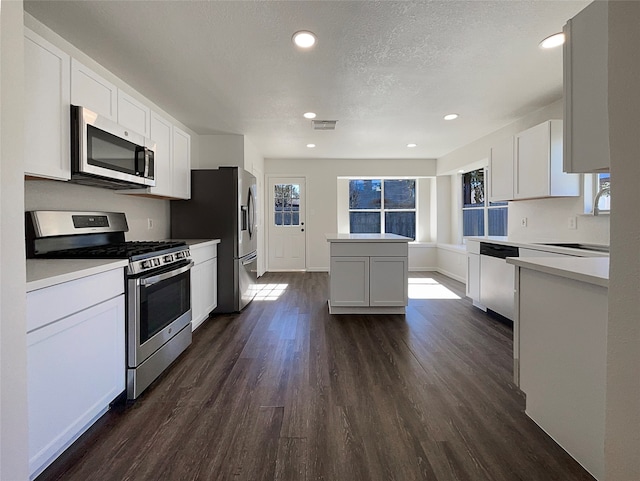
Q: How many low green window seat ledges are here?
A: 0